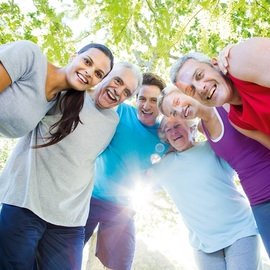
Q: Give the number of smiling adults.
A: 6